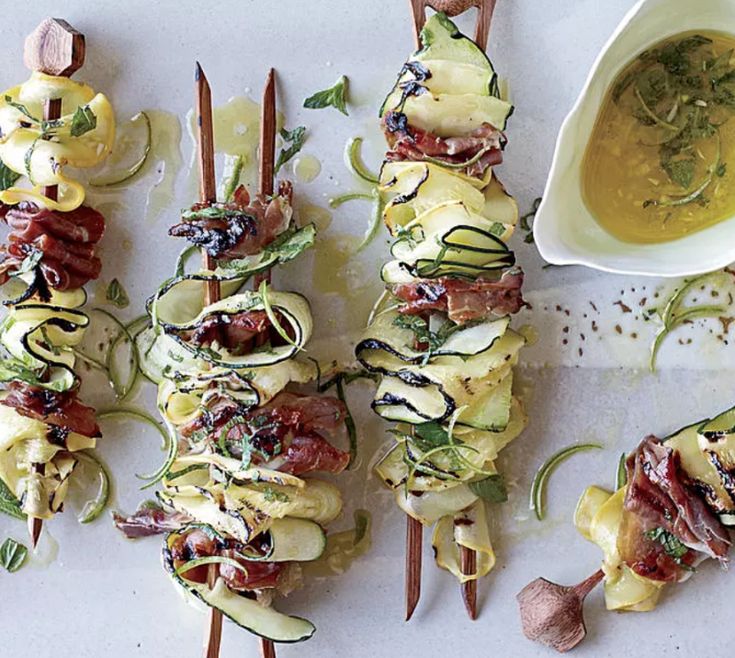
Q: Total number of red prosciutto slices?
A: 9